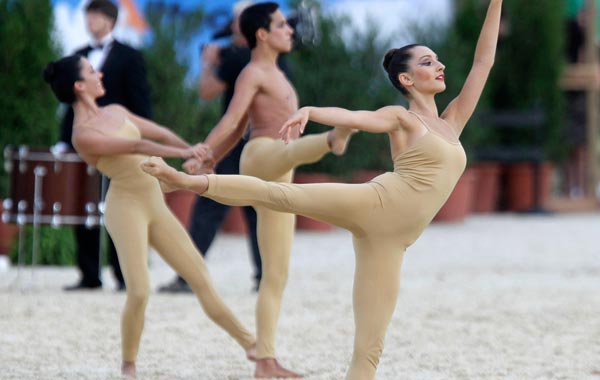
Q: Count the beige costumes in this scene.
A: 3